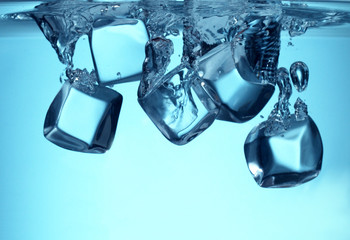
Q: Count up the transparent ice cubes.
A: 5